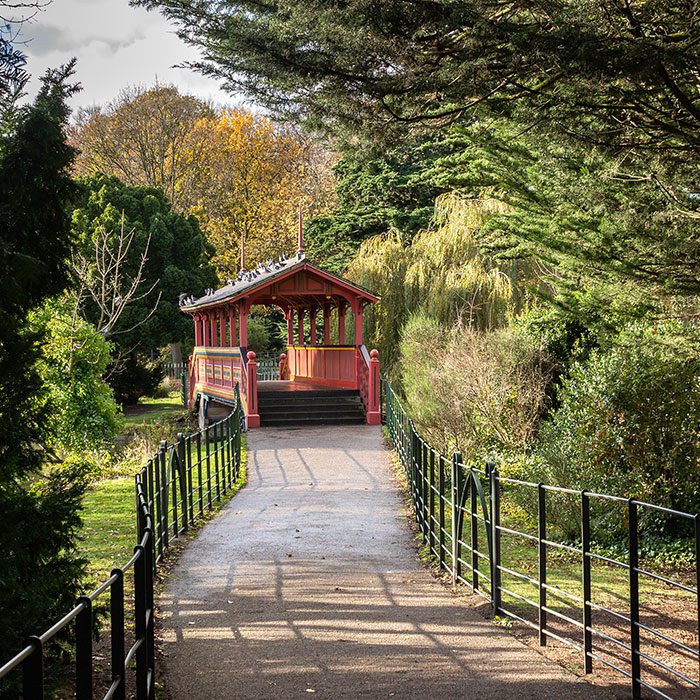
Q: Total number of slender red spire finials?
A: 2